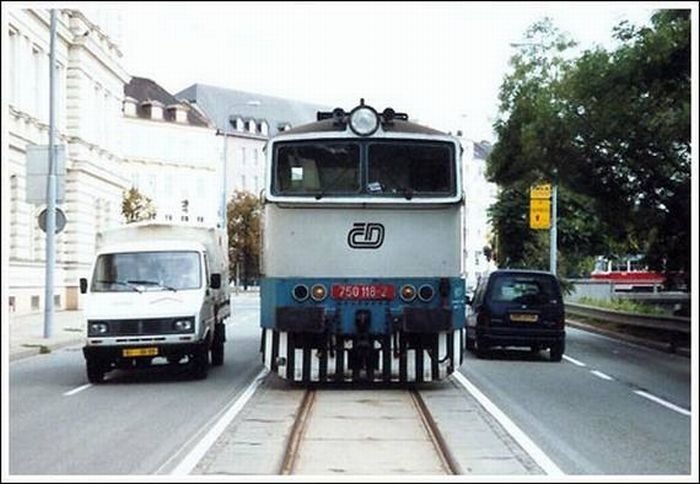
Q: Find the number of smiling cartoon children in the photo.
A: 0